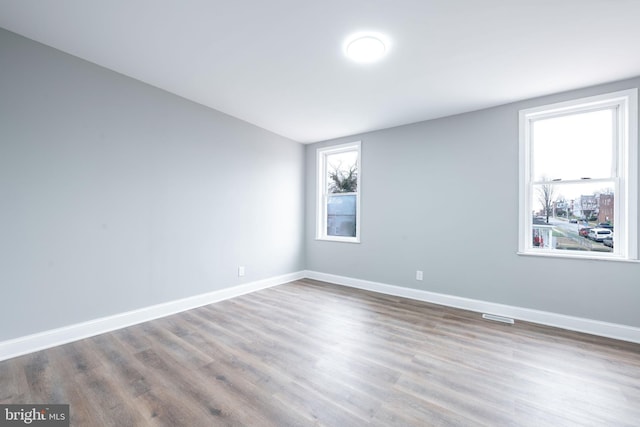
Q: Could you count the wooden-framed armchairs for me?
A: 0